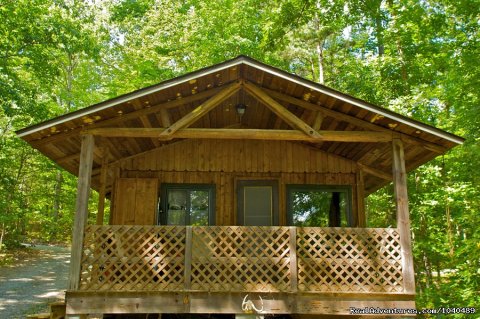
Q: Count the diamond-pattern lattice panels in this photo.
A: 3